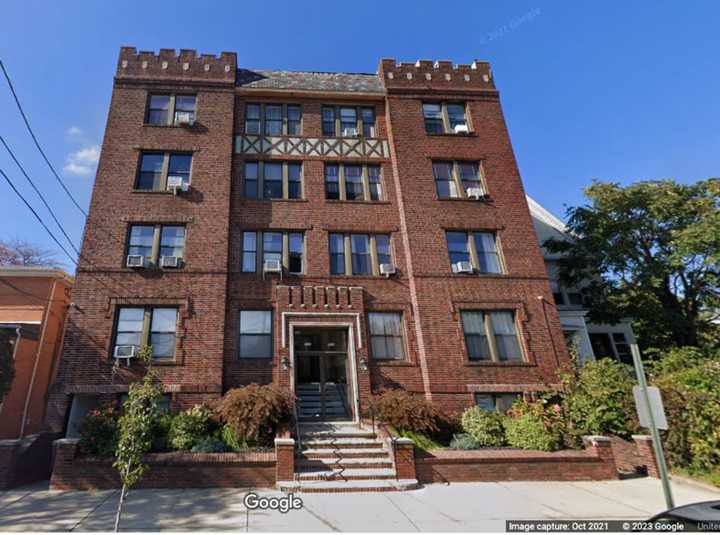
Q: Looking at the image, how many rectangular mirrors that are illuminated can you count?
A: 0